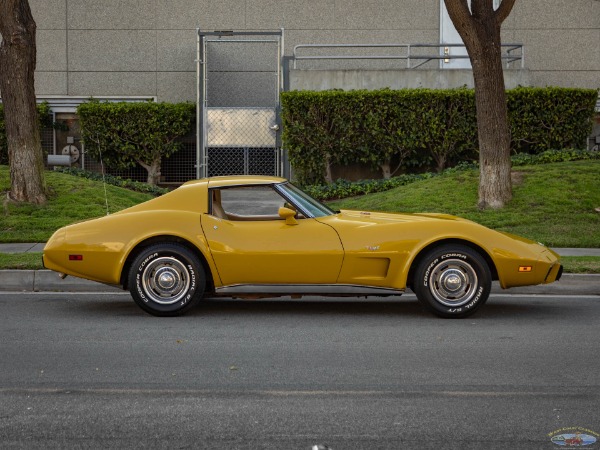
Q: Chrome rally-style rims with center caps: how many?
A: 2